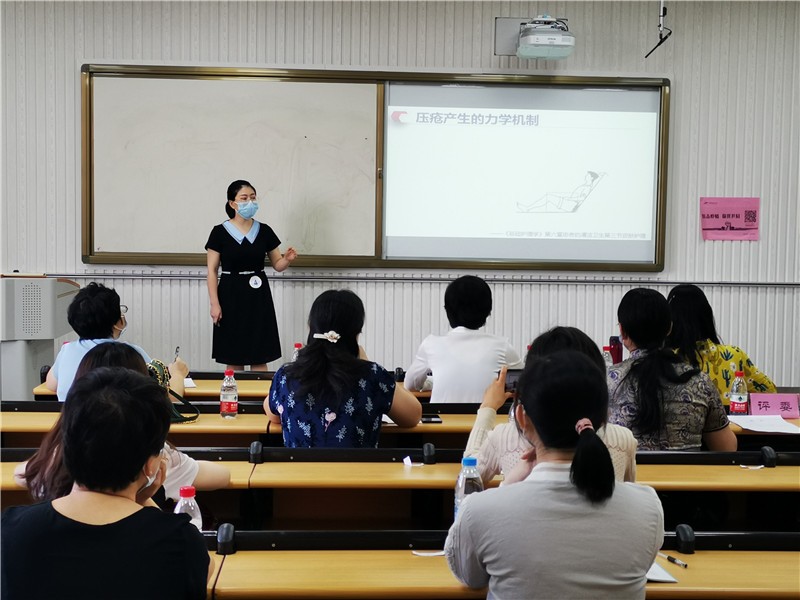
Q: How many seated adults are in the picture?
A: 9